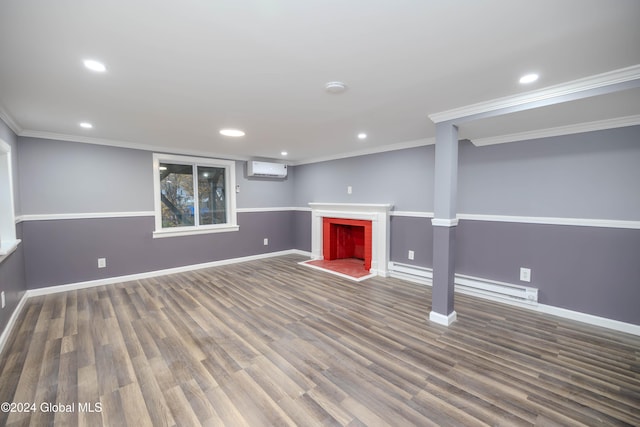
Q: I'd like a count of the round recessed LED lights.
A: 6